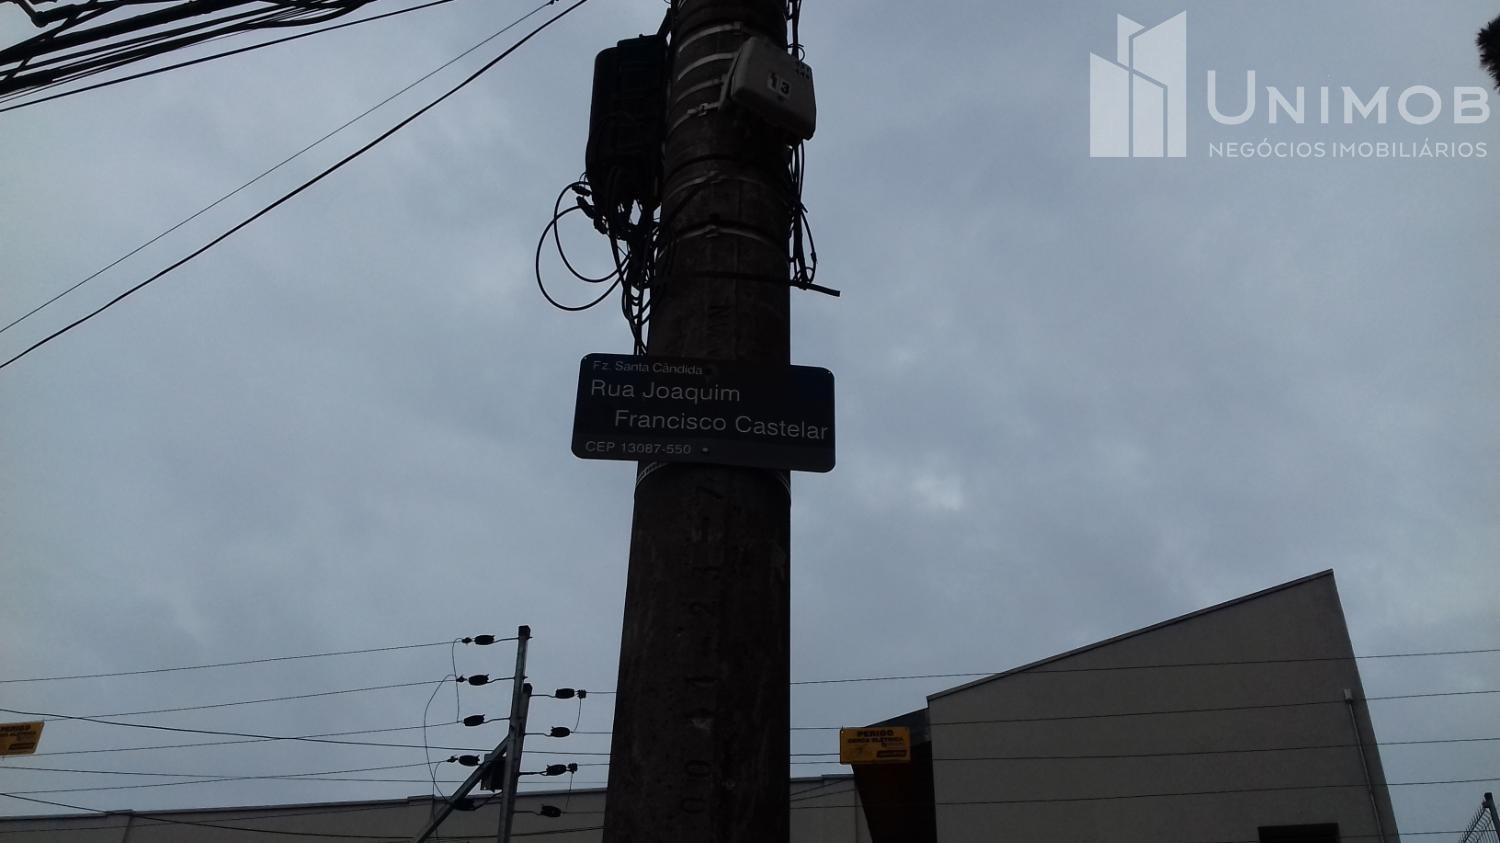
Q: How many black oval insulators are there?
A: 9